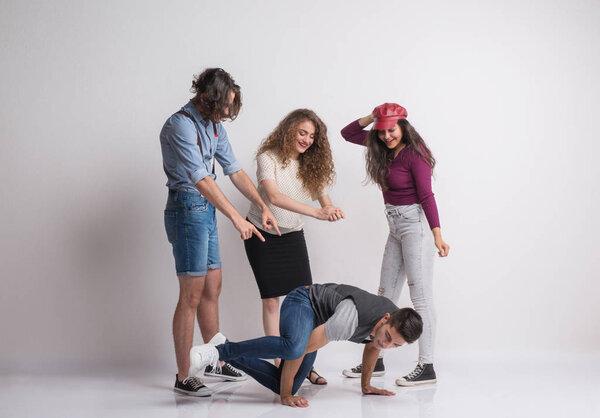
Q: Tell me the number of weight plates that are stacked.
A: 0